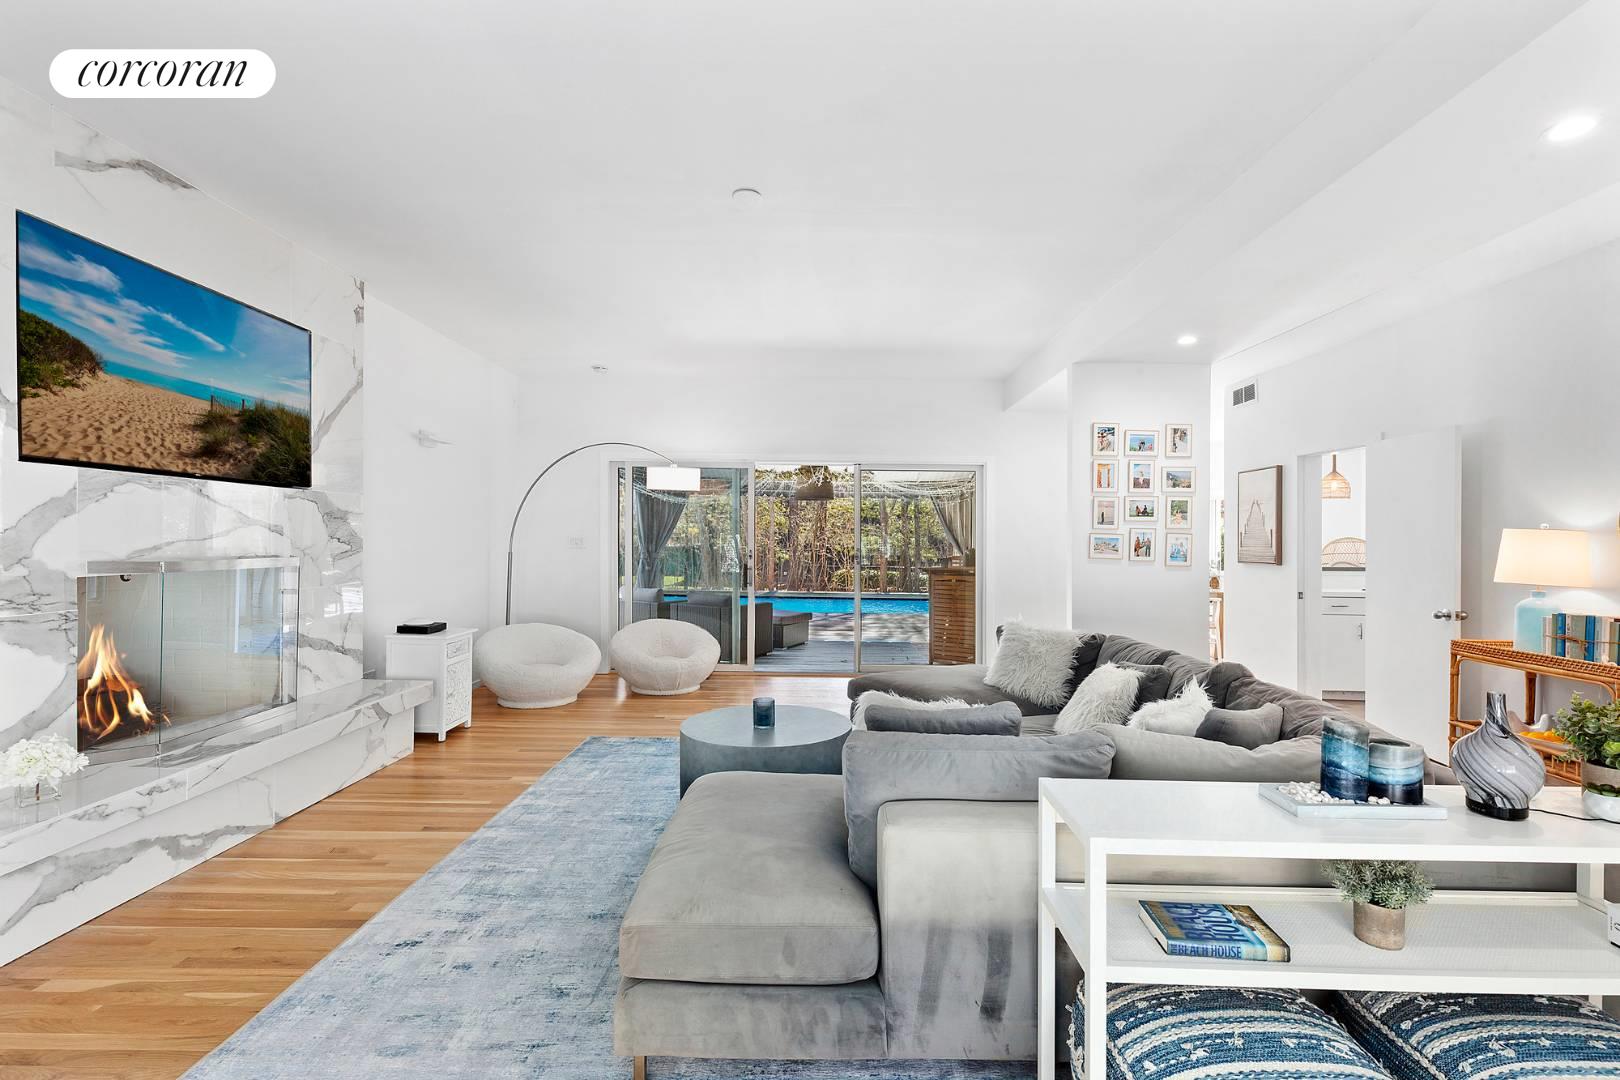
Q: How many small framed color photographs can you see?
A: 12